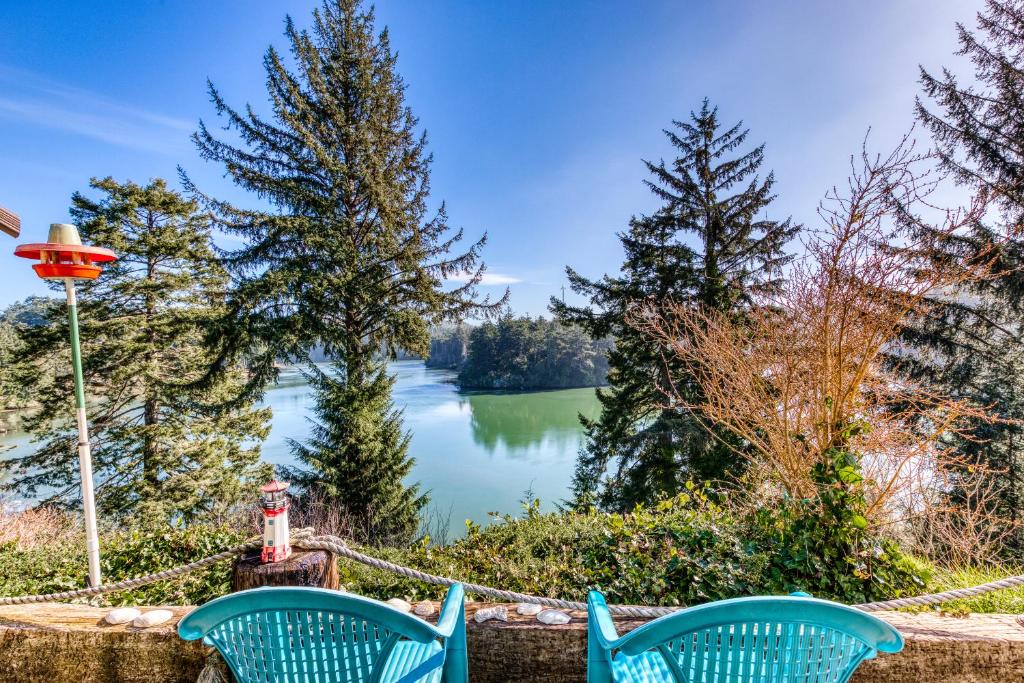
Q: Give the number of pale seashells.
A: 7